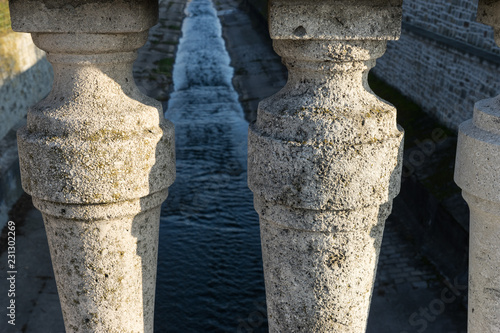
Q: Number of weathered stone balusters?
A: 3